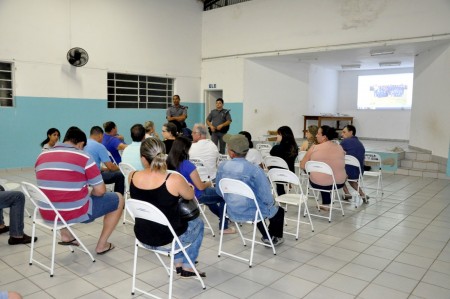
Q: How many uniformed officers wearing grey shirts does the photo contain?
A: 2